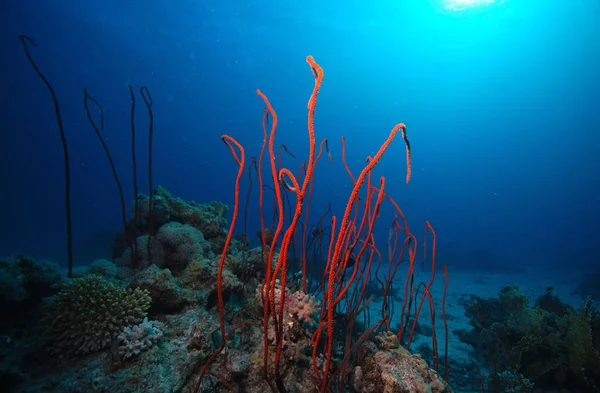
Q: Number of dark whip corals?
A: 4